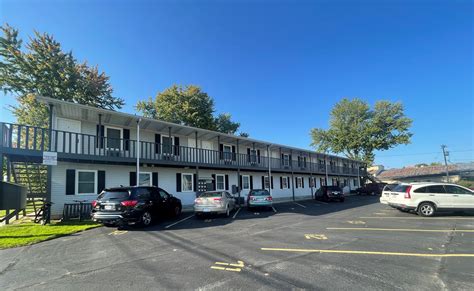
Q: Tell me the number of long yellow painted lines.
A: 3